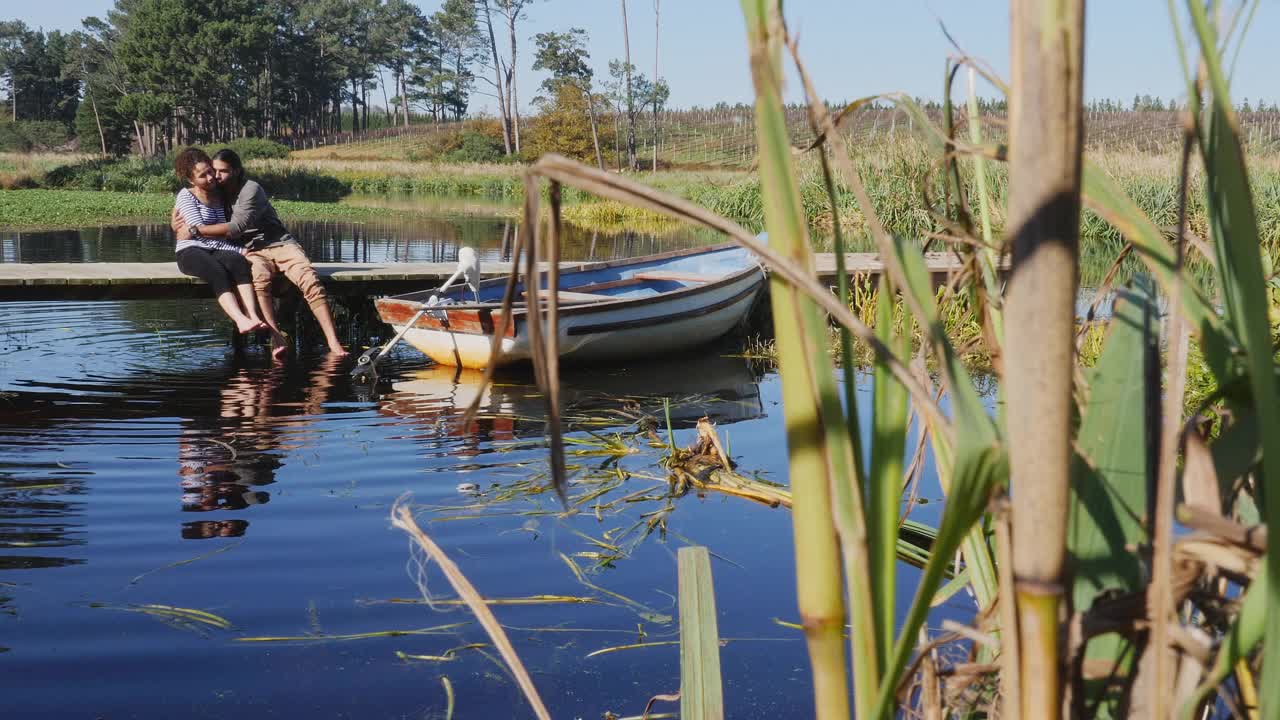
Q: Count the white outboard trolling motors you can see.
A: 1